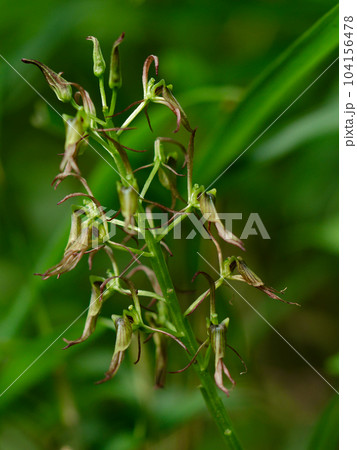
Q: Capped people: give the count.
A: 0